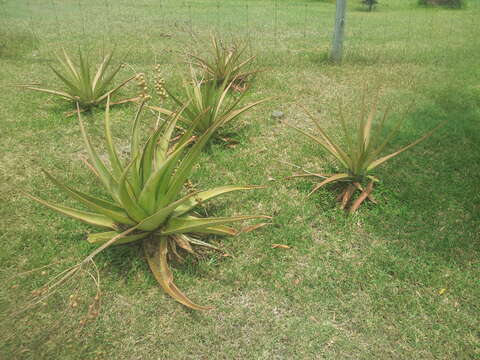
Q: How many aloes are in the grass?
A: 5